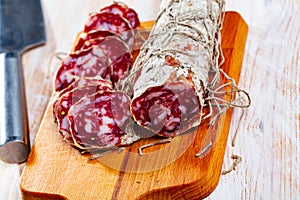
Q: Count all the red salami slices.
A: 8